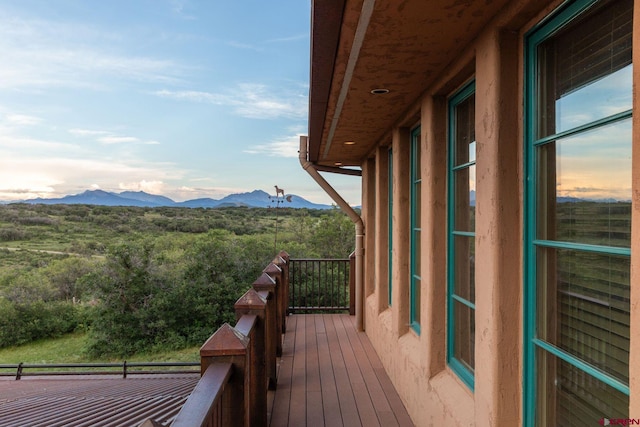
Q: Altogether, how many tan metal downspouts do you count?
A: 1